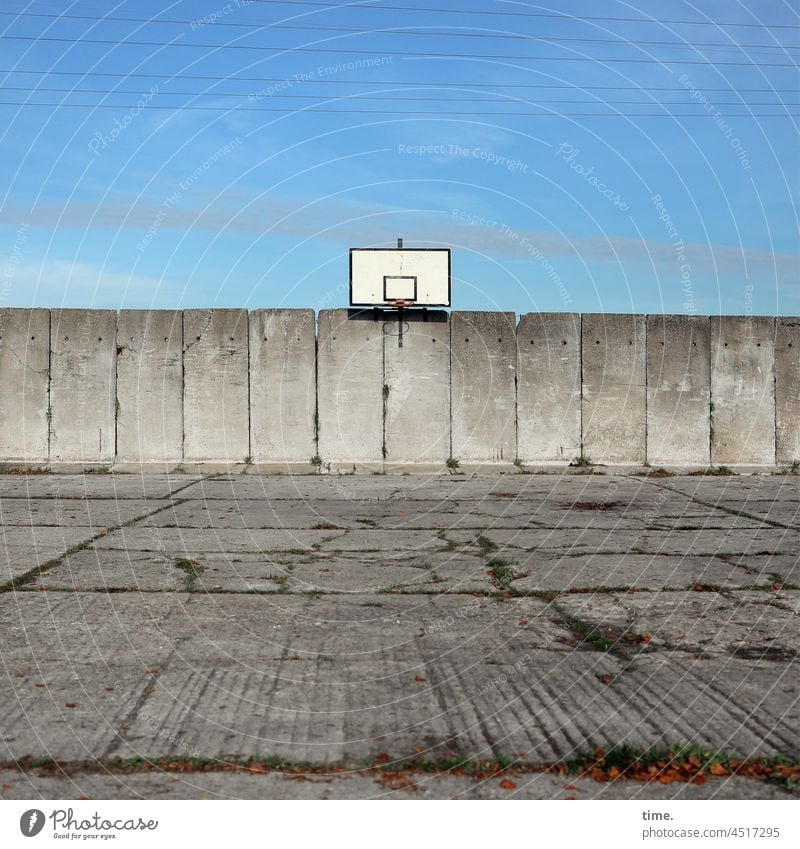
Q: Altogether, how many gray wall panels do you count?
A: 13